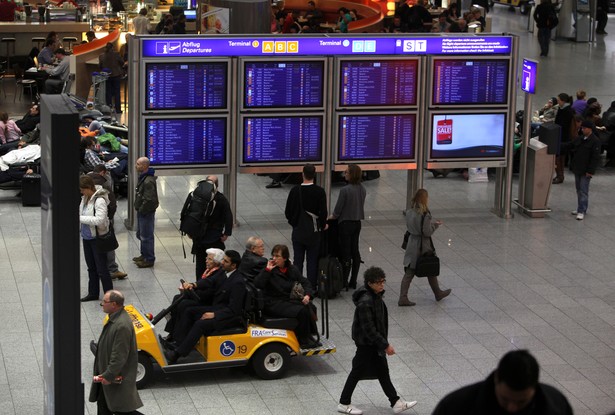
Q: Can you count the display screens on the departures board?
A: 8